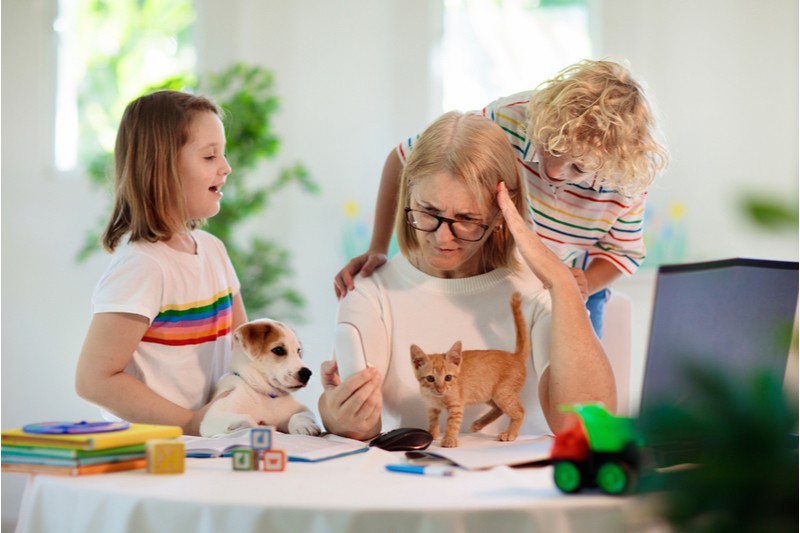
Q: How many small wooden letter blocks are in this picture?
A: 4